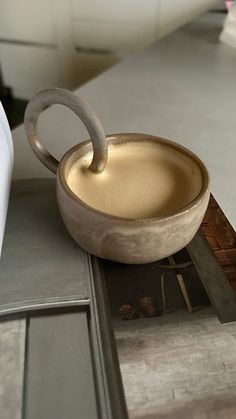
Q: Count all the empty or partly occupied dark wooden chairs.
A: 0